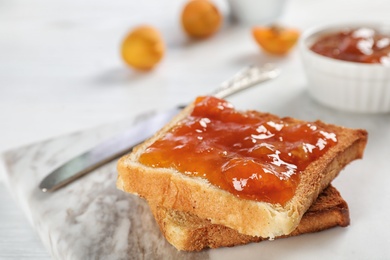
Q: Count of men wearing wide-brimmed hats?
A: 0